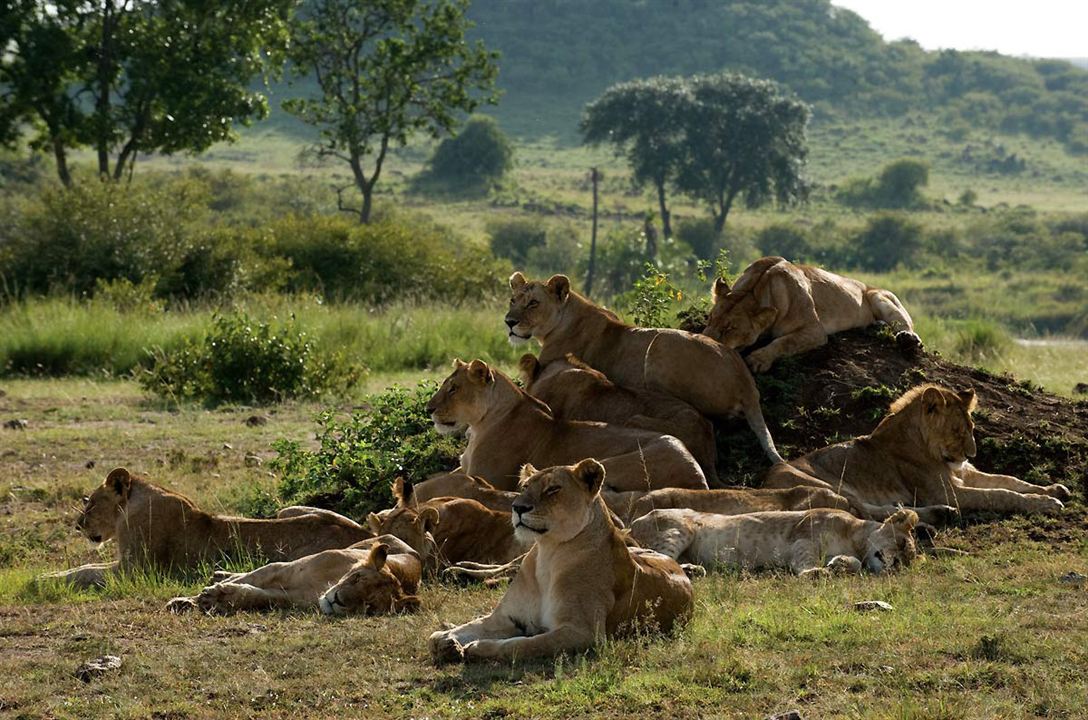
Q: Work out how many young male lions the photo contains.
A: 1